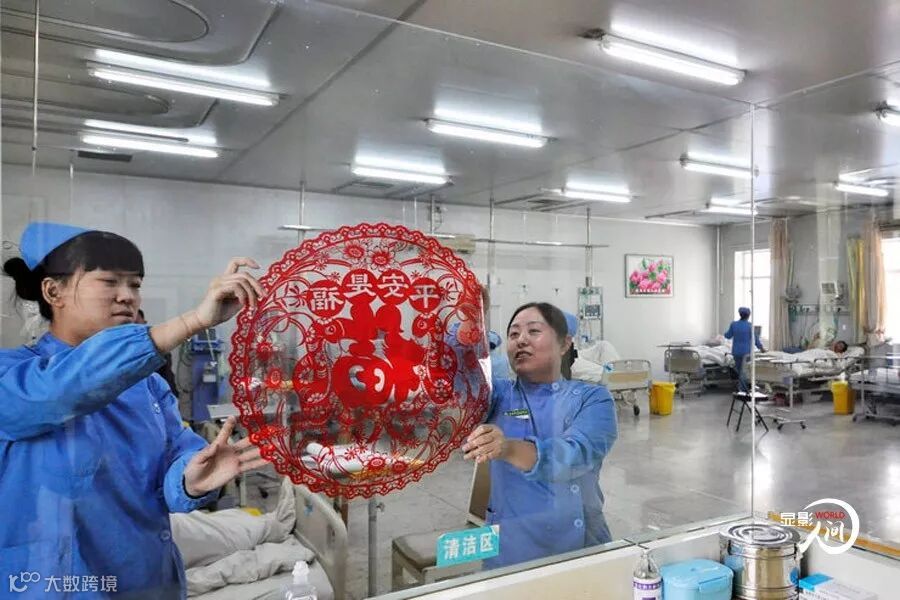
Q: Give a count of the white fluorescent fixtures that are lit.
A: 10